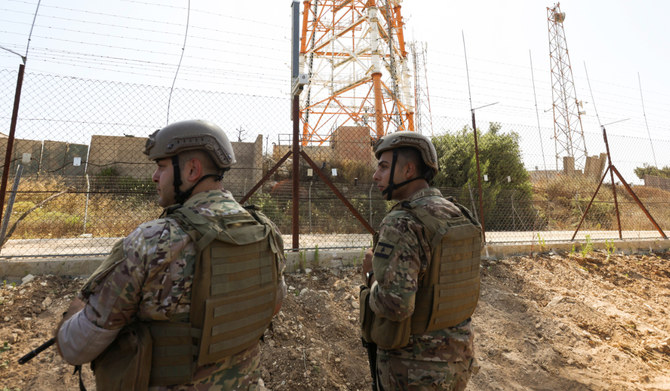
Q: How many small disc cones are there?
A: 0